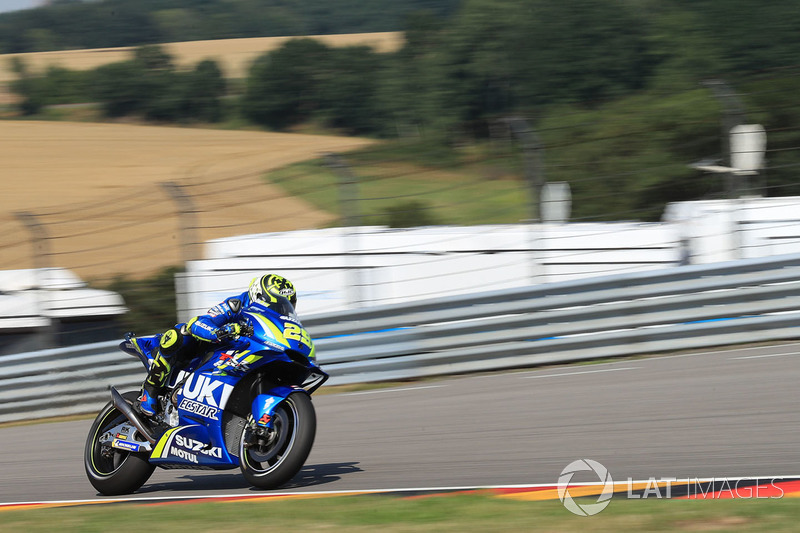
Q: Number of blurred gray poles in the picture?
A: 5